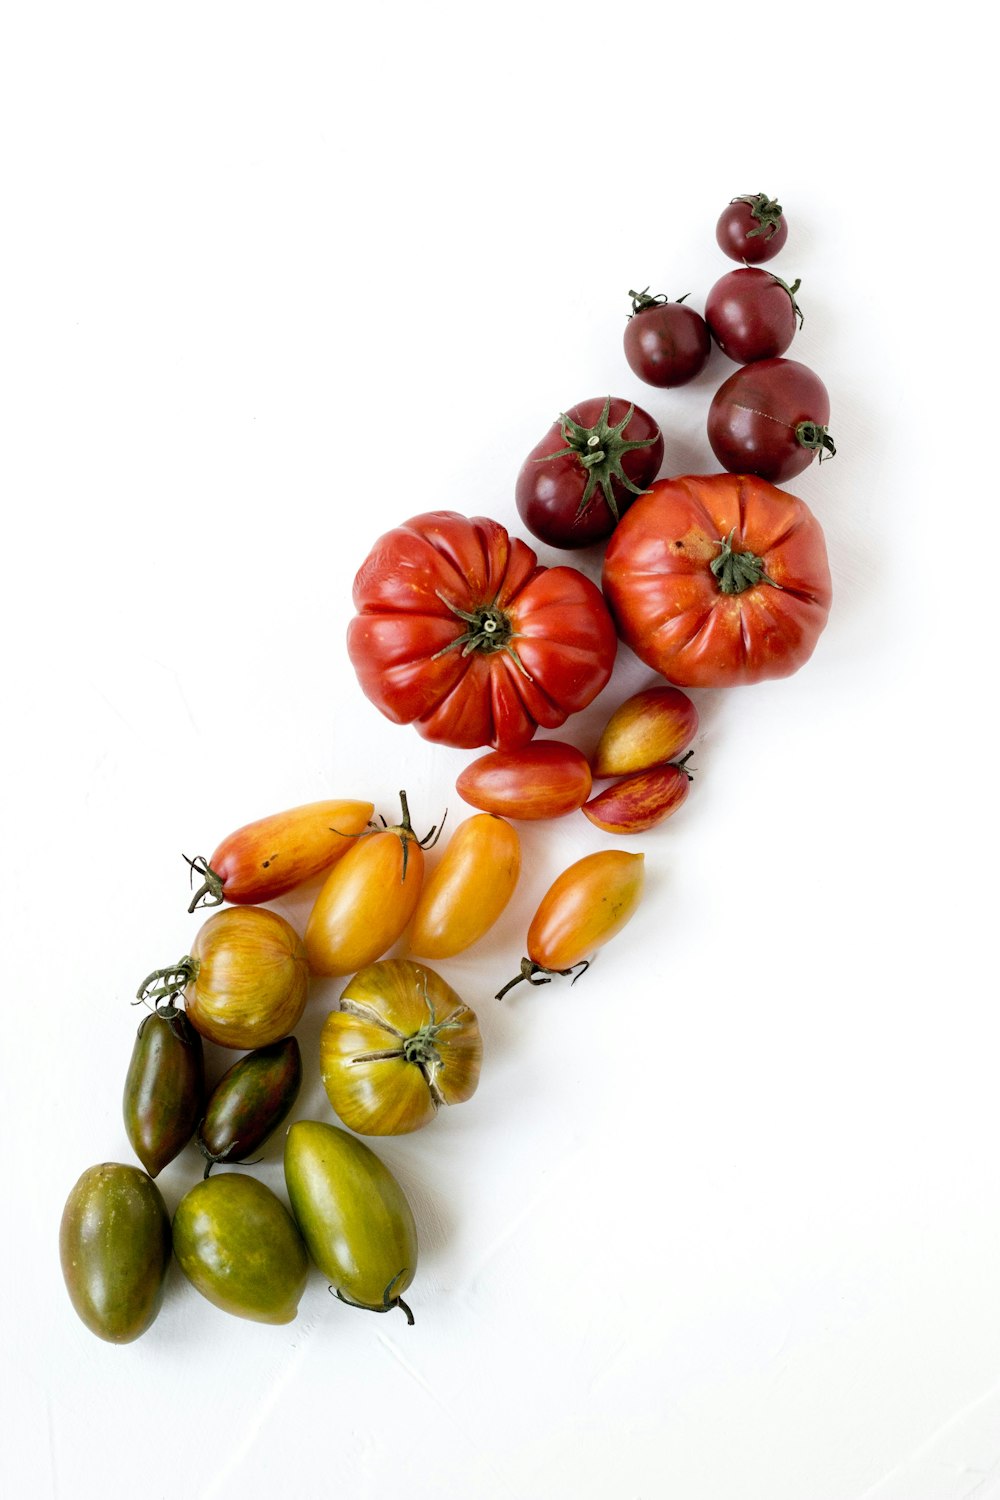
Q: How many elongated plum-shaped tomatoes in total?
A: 12